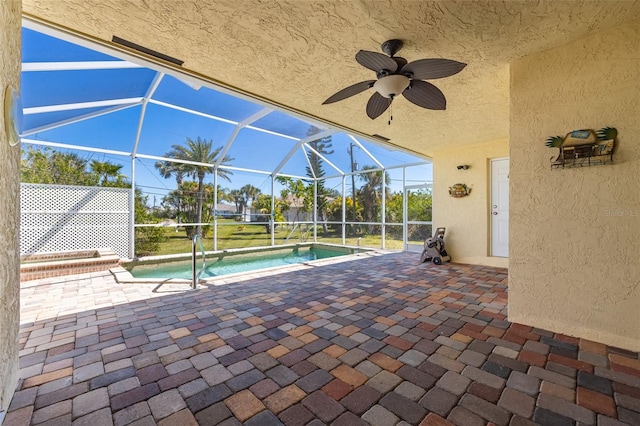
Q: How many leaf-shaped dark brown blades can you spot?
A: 5